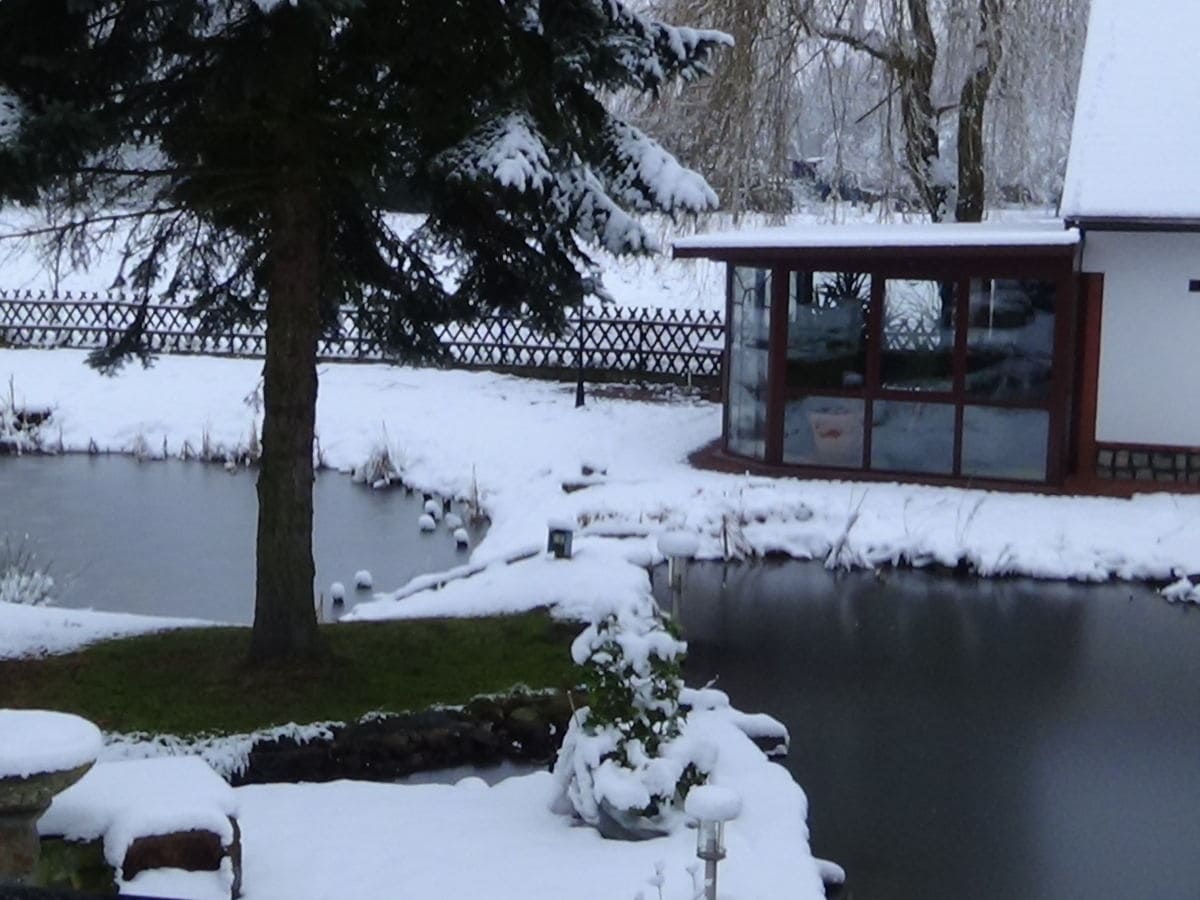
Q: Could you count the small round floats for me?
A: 6